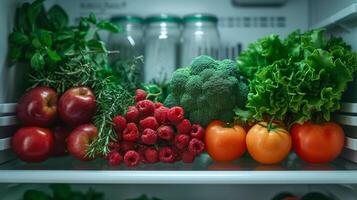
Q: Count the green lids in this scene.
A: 3